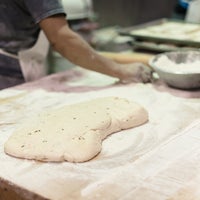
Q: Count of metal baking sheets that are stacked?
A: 2